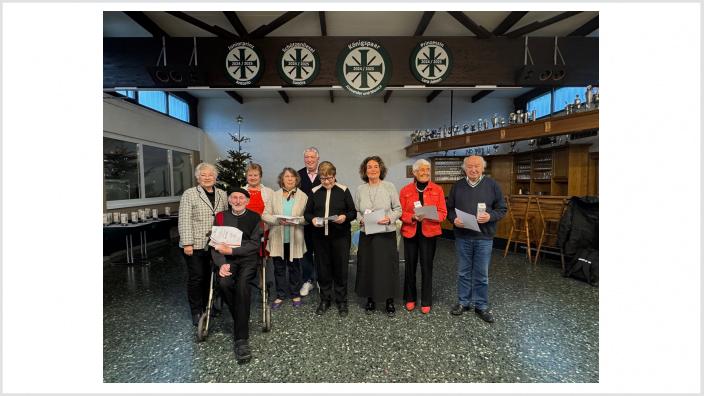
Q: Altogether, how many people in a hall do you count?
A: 9